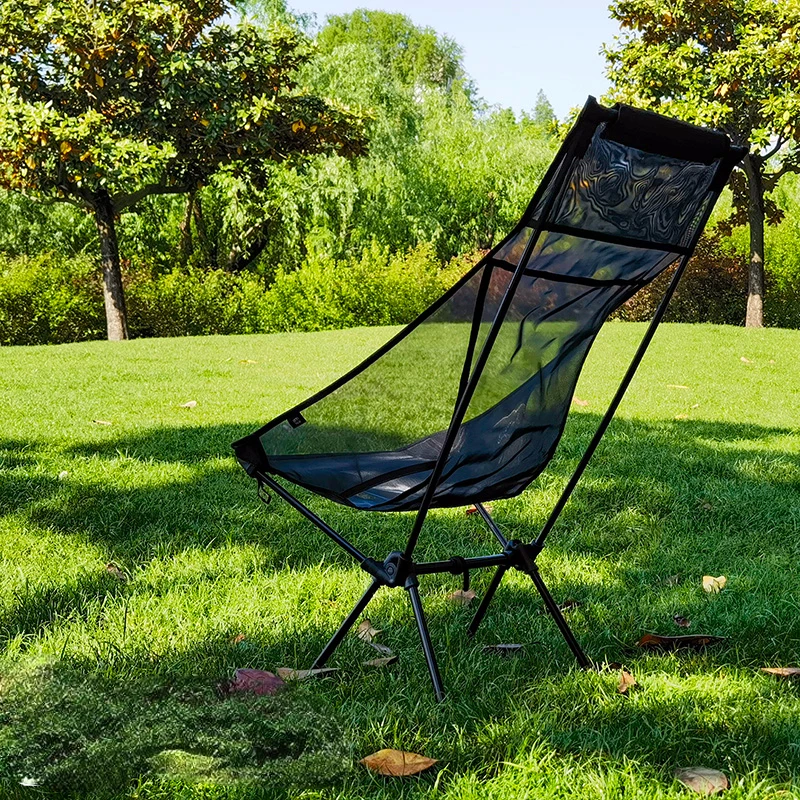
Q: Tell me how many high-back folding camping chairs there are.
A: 1